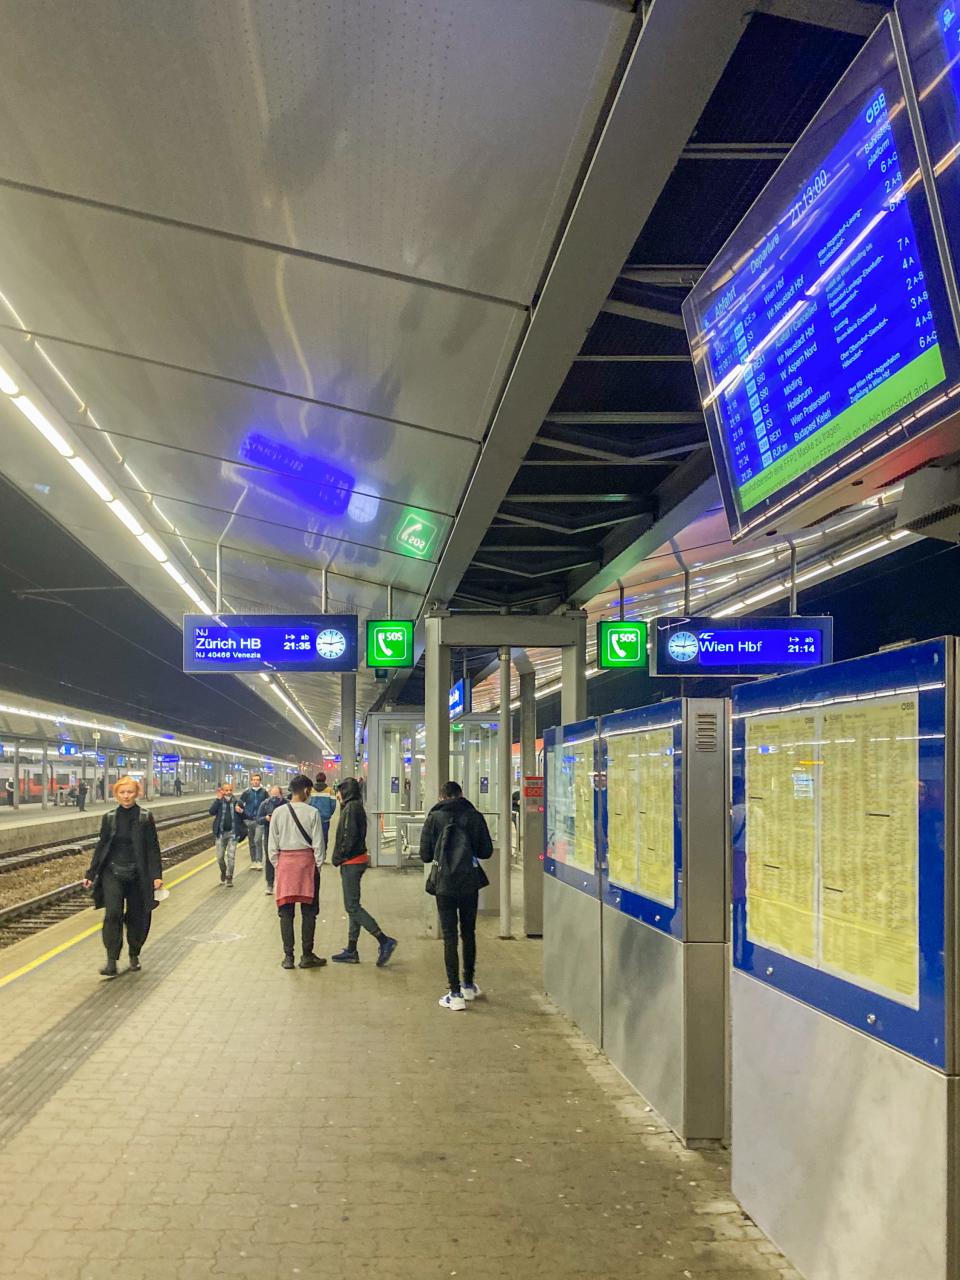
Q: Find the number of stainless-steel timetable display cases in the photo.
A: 3